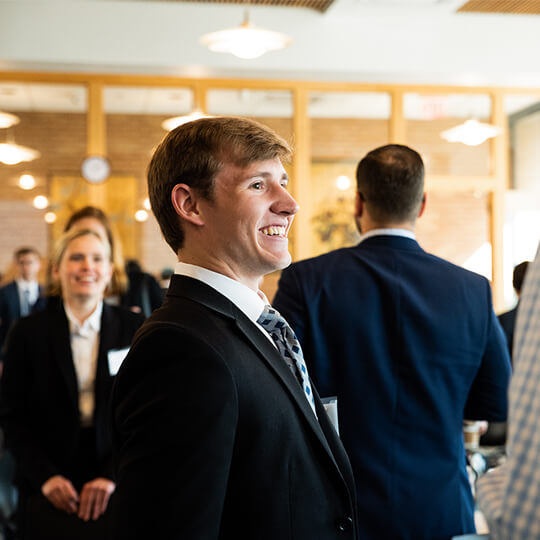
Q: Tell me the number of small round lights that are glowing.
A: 6